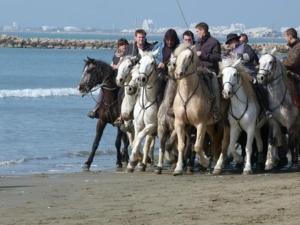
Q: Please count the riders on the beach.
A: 8